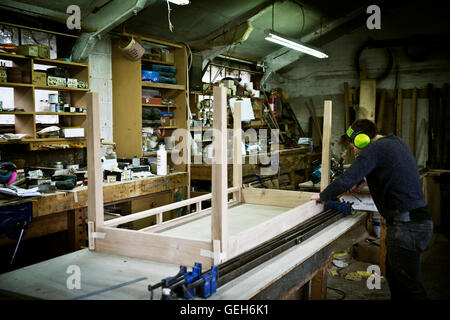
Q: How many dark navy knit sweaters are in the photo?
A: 1